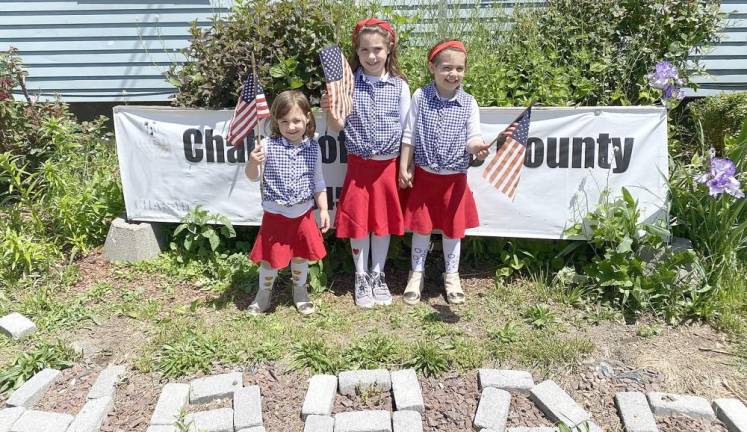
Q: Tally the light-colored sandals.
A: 4